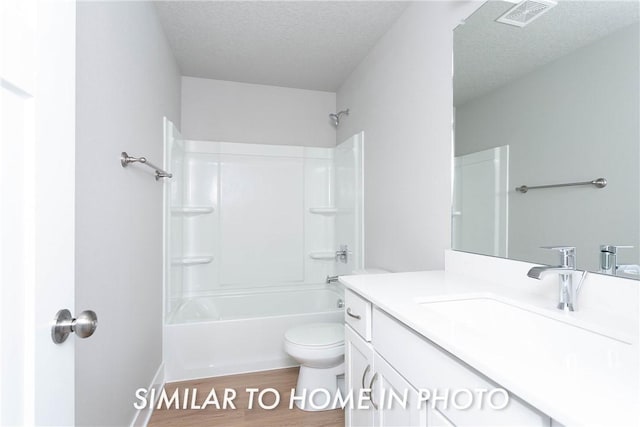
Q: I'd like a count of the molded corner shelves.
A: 4